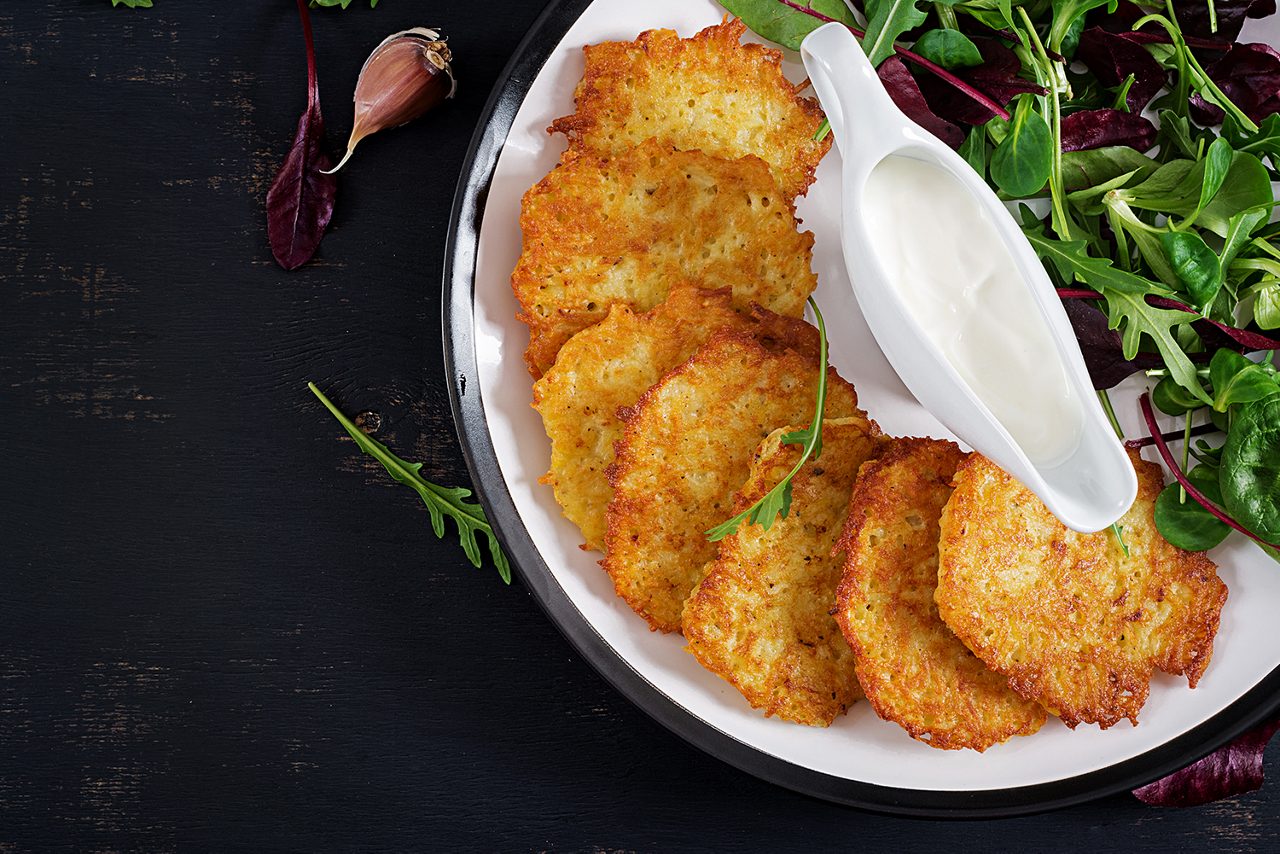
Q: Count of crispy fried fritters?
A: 7